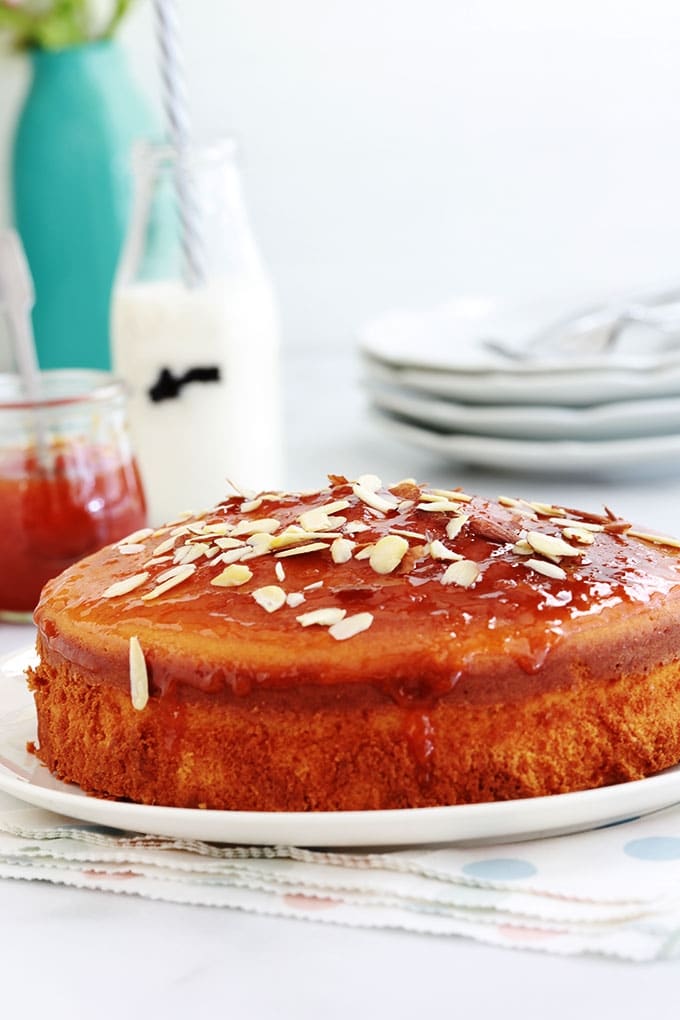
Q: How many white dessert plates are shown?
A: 4